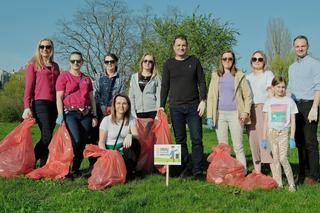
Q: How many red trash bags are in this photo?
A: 7